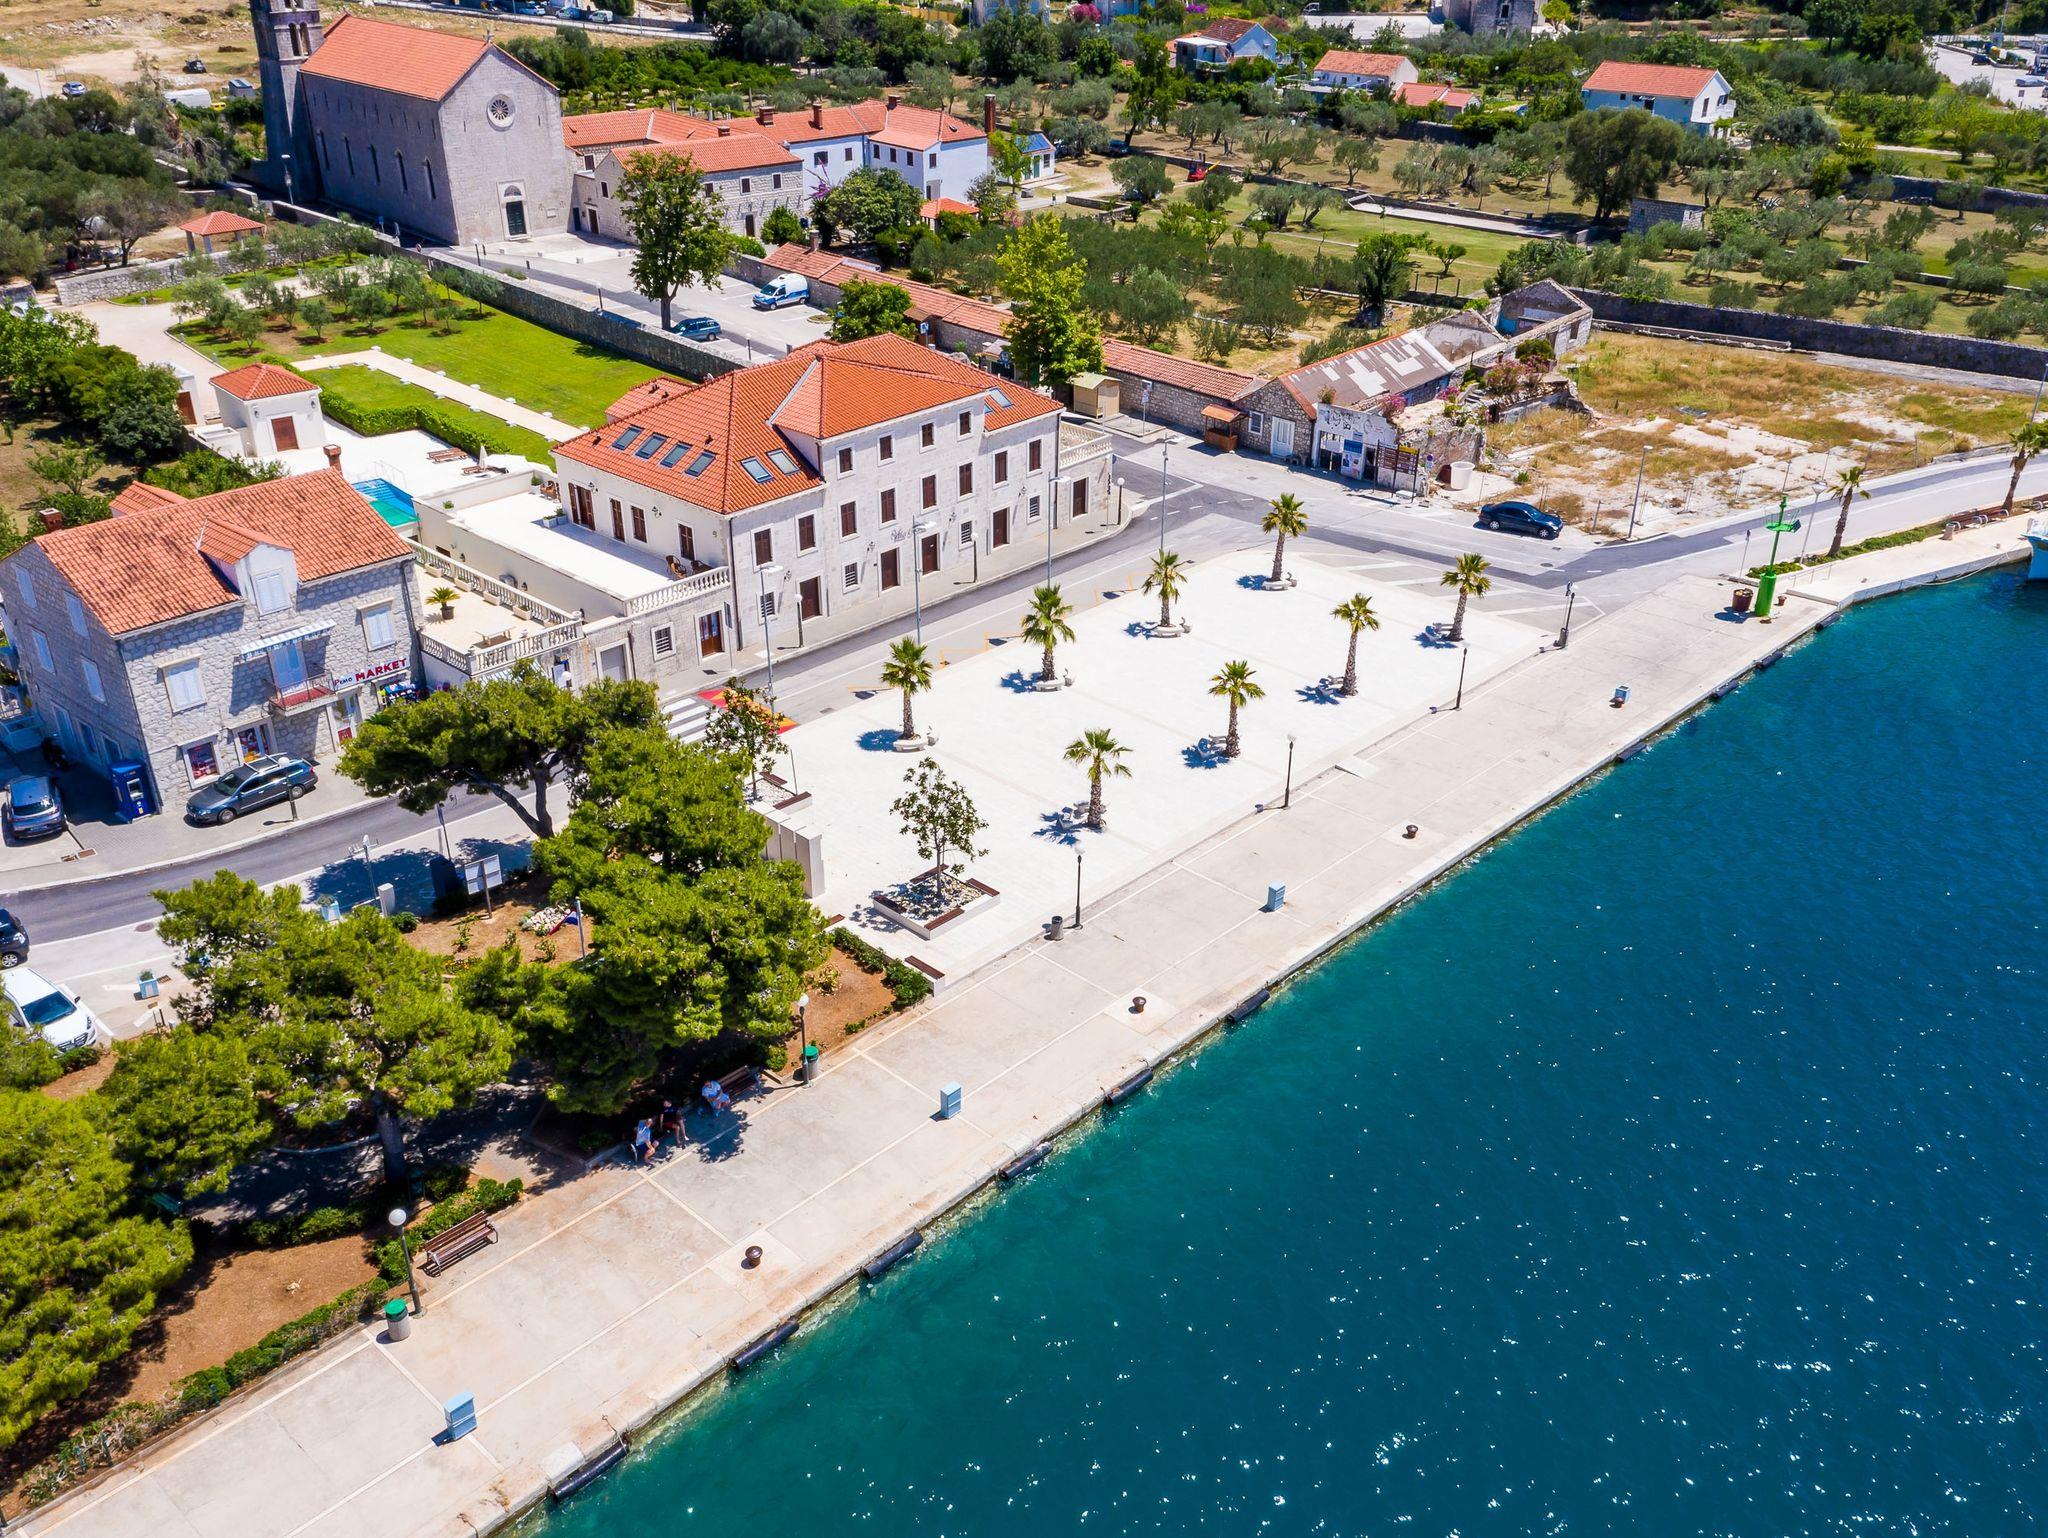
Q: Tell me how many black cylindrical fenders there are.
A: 10